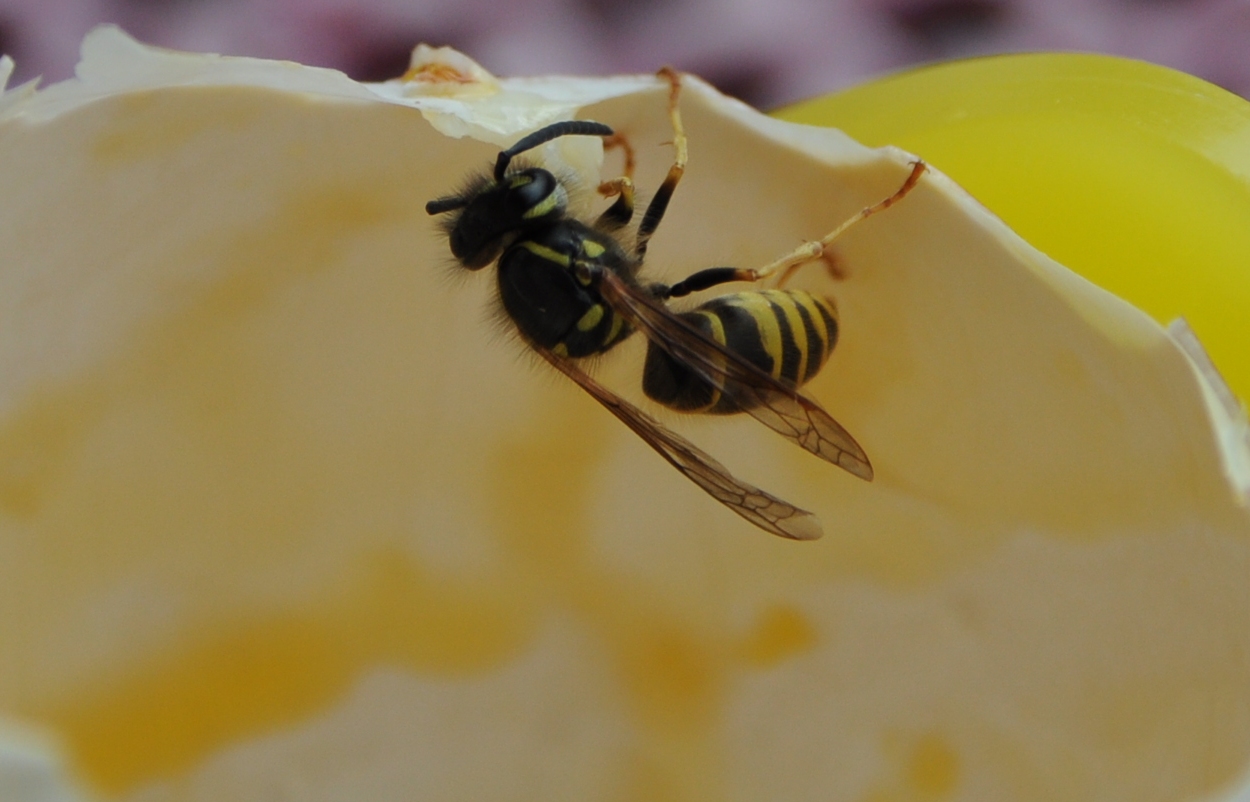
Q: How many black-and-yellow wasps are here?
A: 1